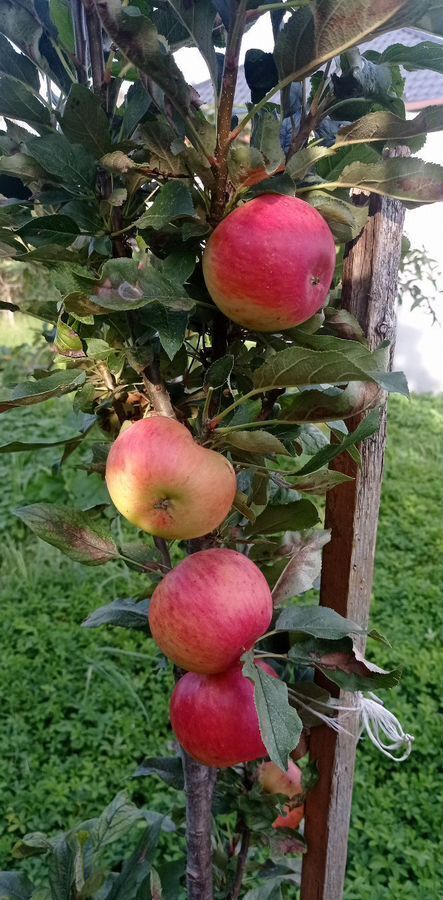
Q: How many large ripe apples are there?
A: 4